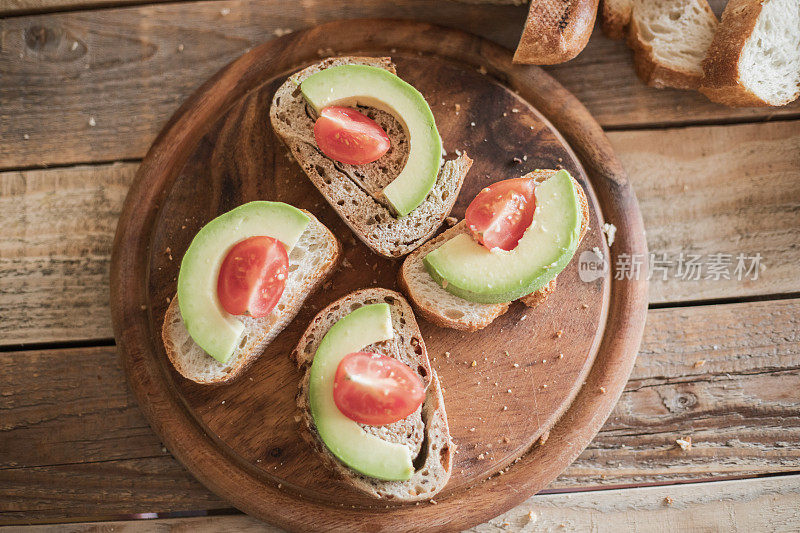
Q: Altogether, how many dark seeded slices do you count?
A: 2